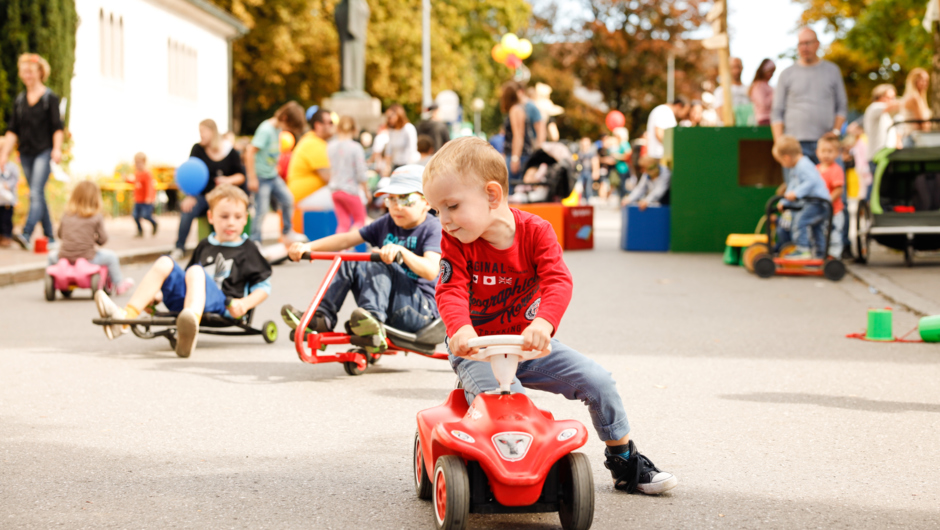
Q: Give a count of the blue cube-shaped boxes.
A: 2